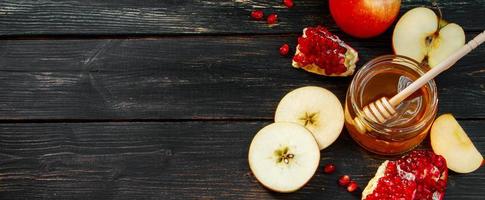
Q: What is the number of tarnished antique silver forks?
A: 0